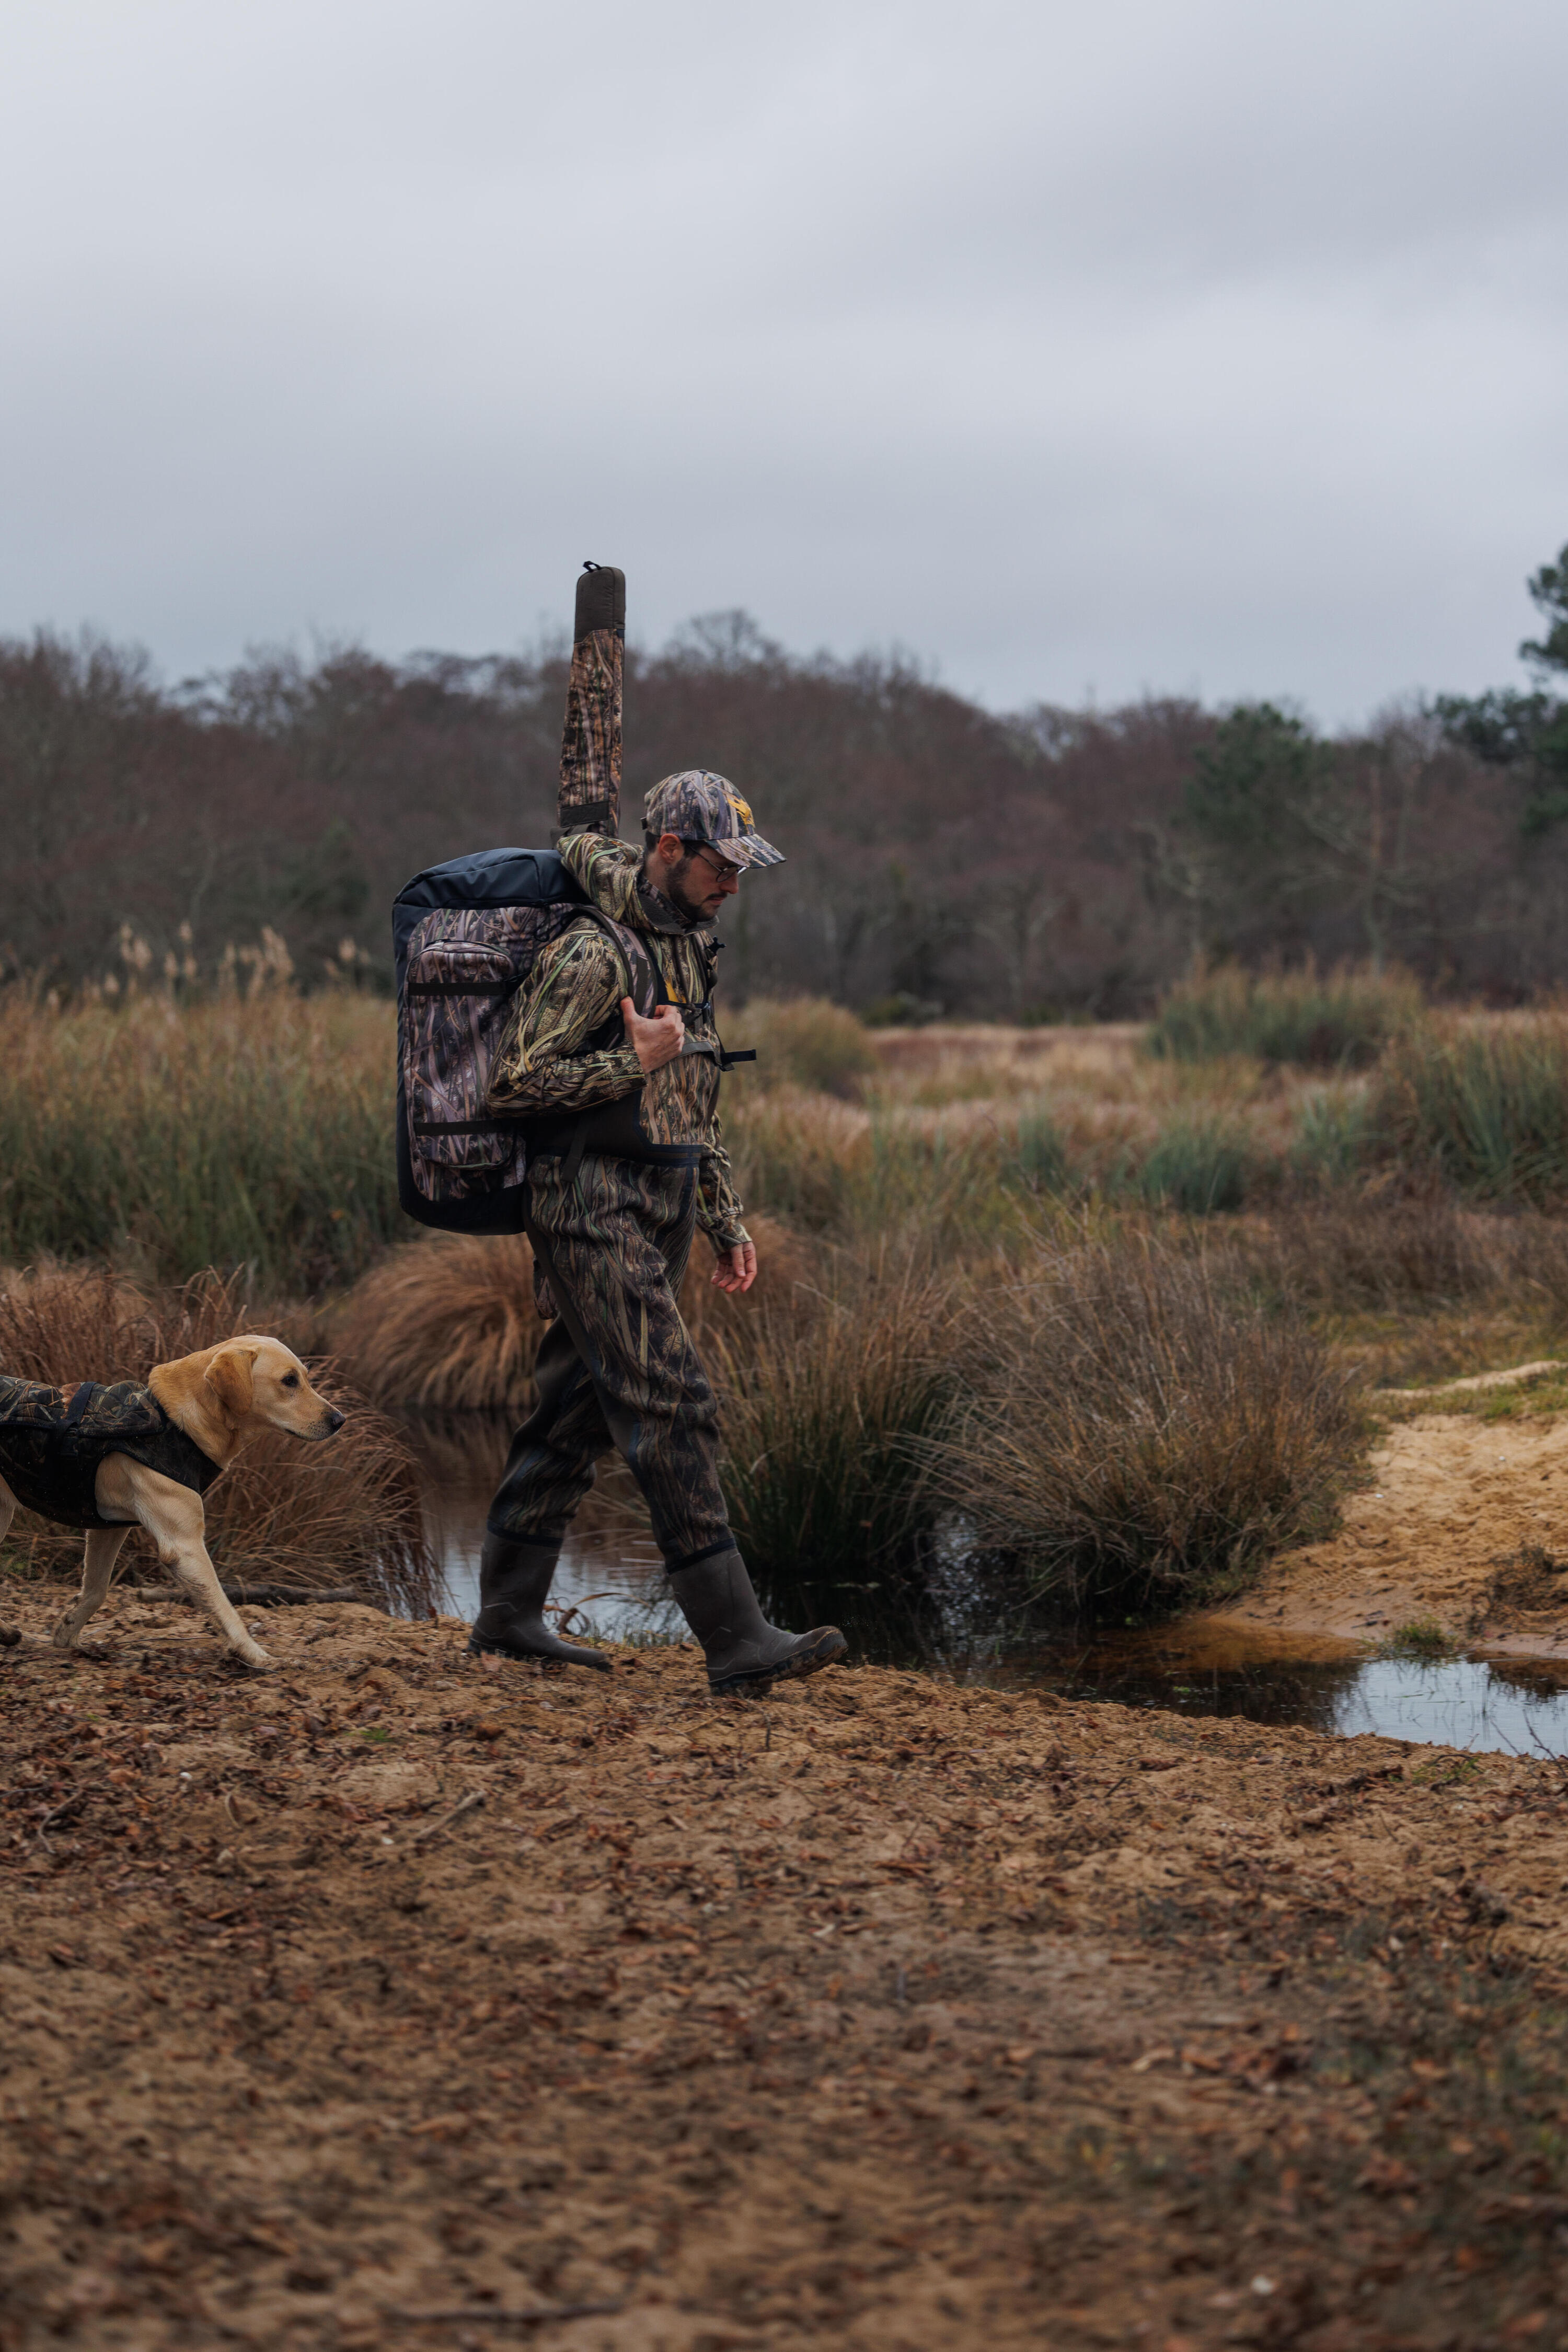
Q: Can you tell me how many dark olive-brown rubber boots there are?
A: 2